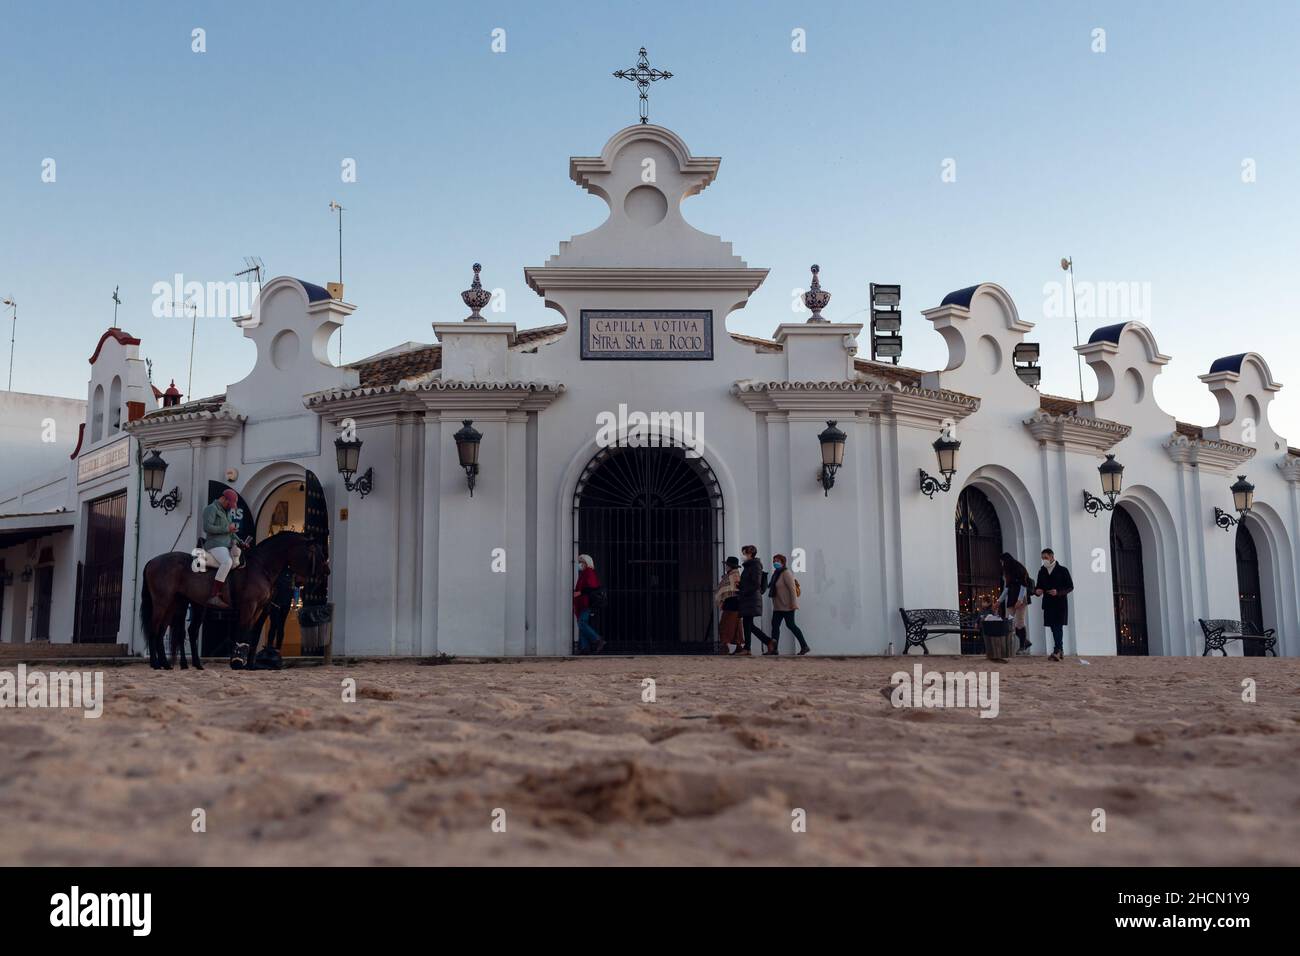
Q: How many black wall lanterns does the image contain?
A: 7